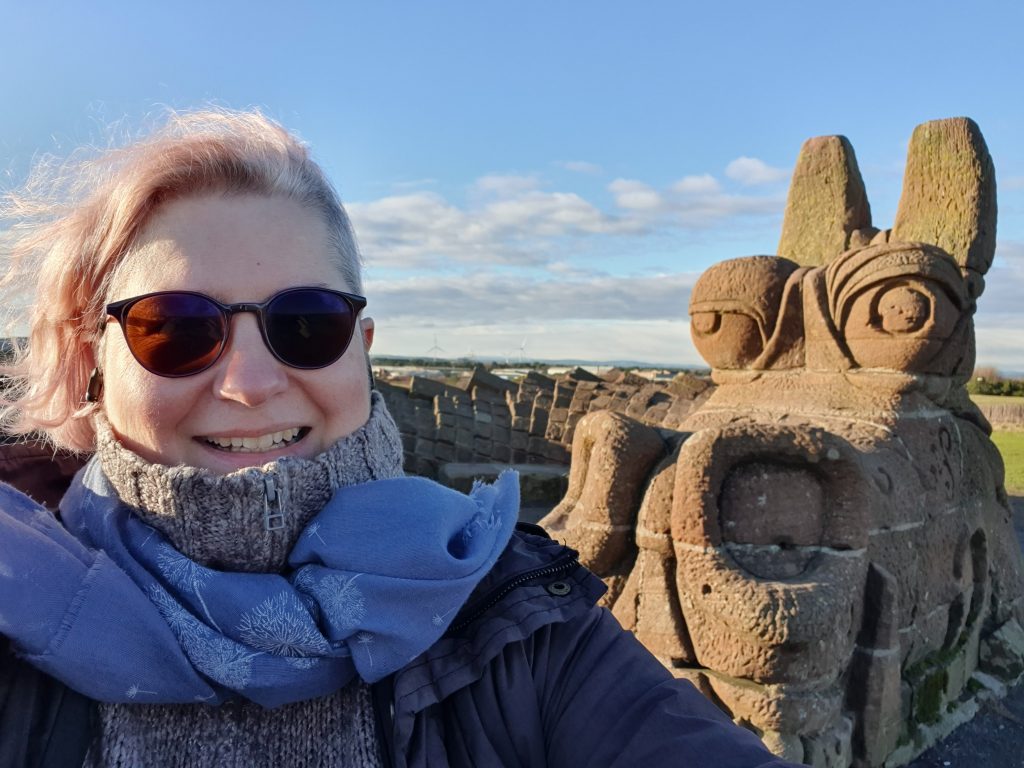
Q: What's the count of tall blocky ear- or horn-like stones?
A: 2